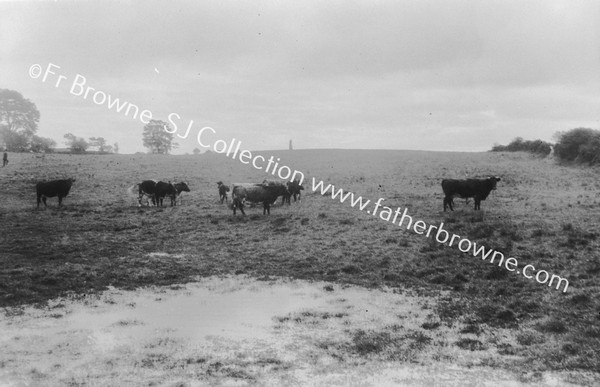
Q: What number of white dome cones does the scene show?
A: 0